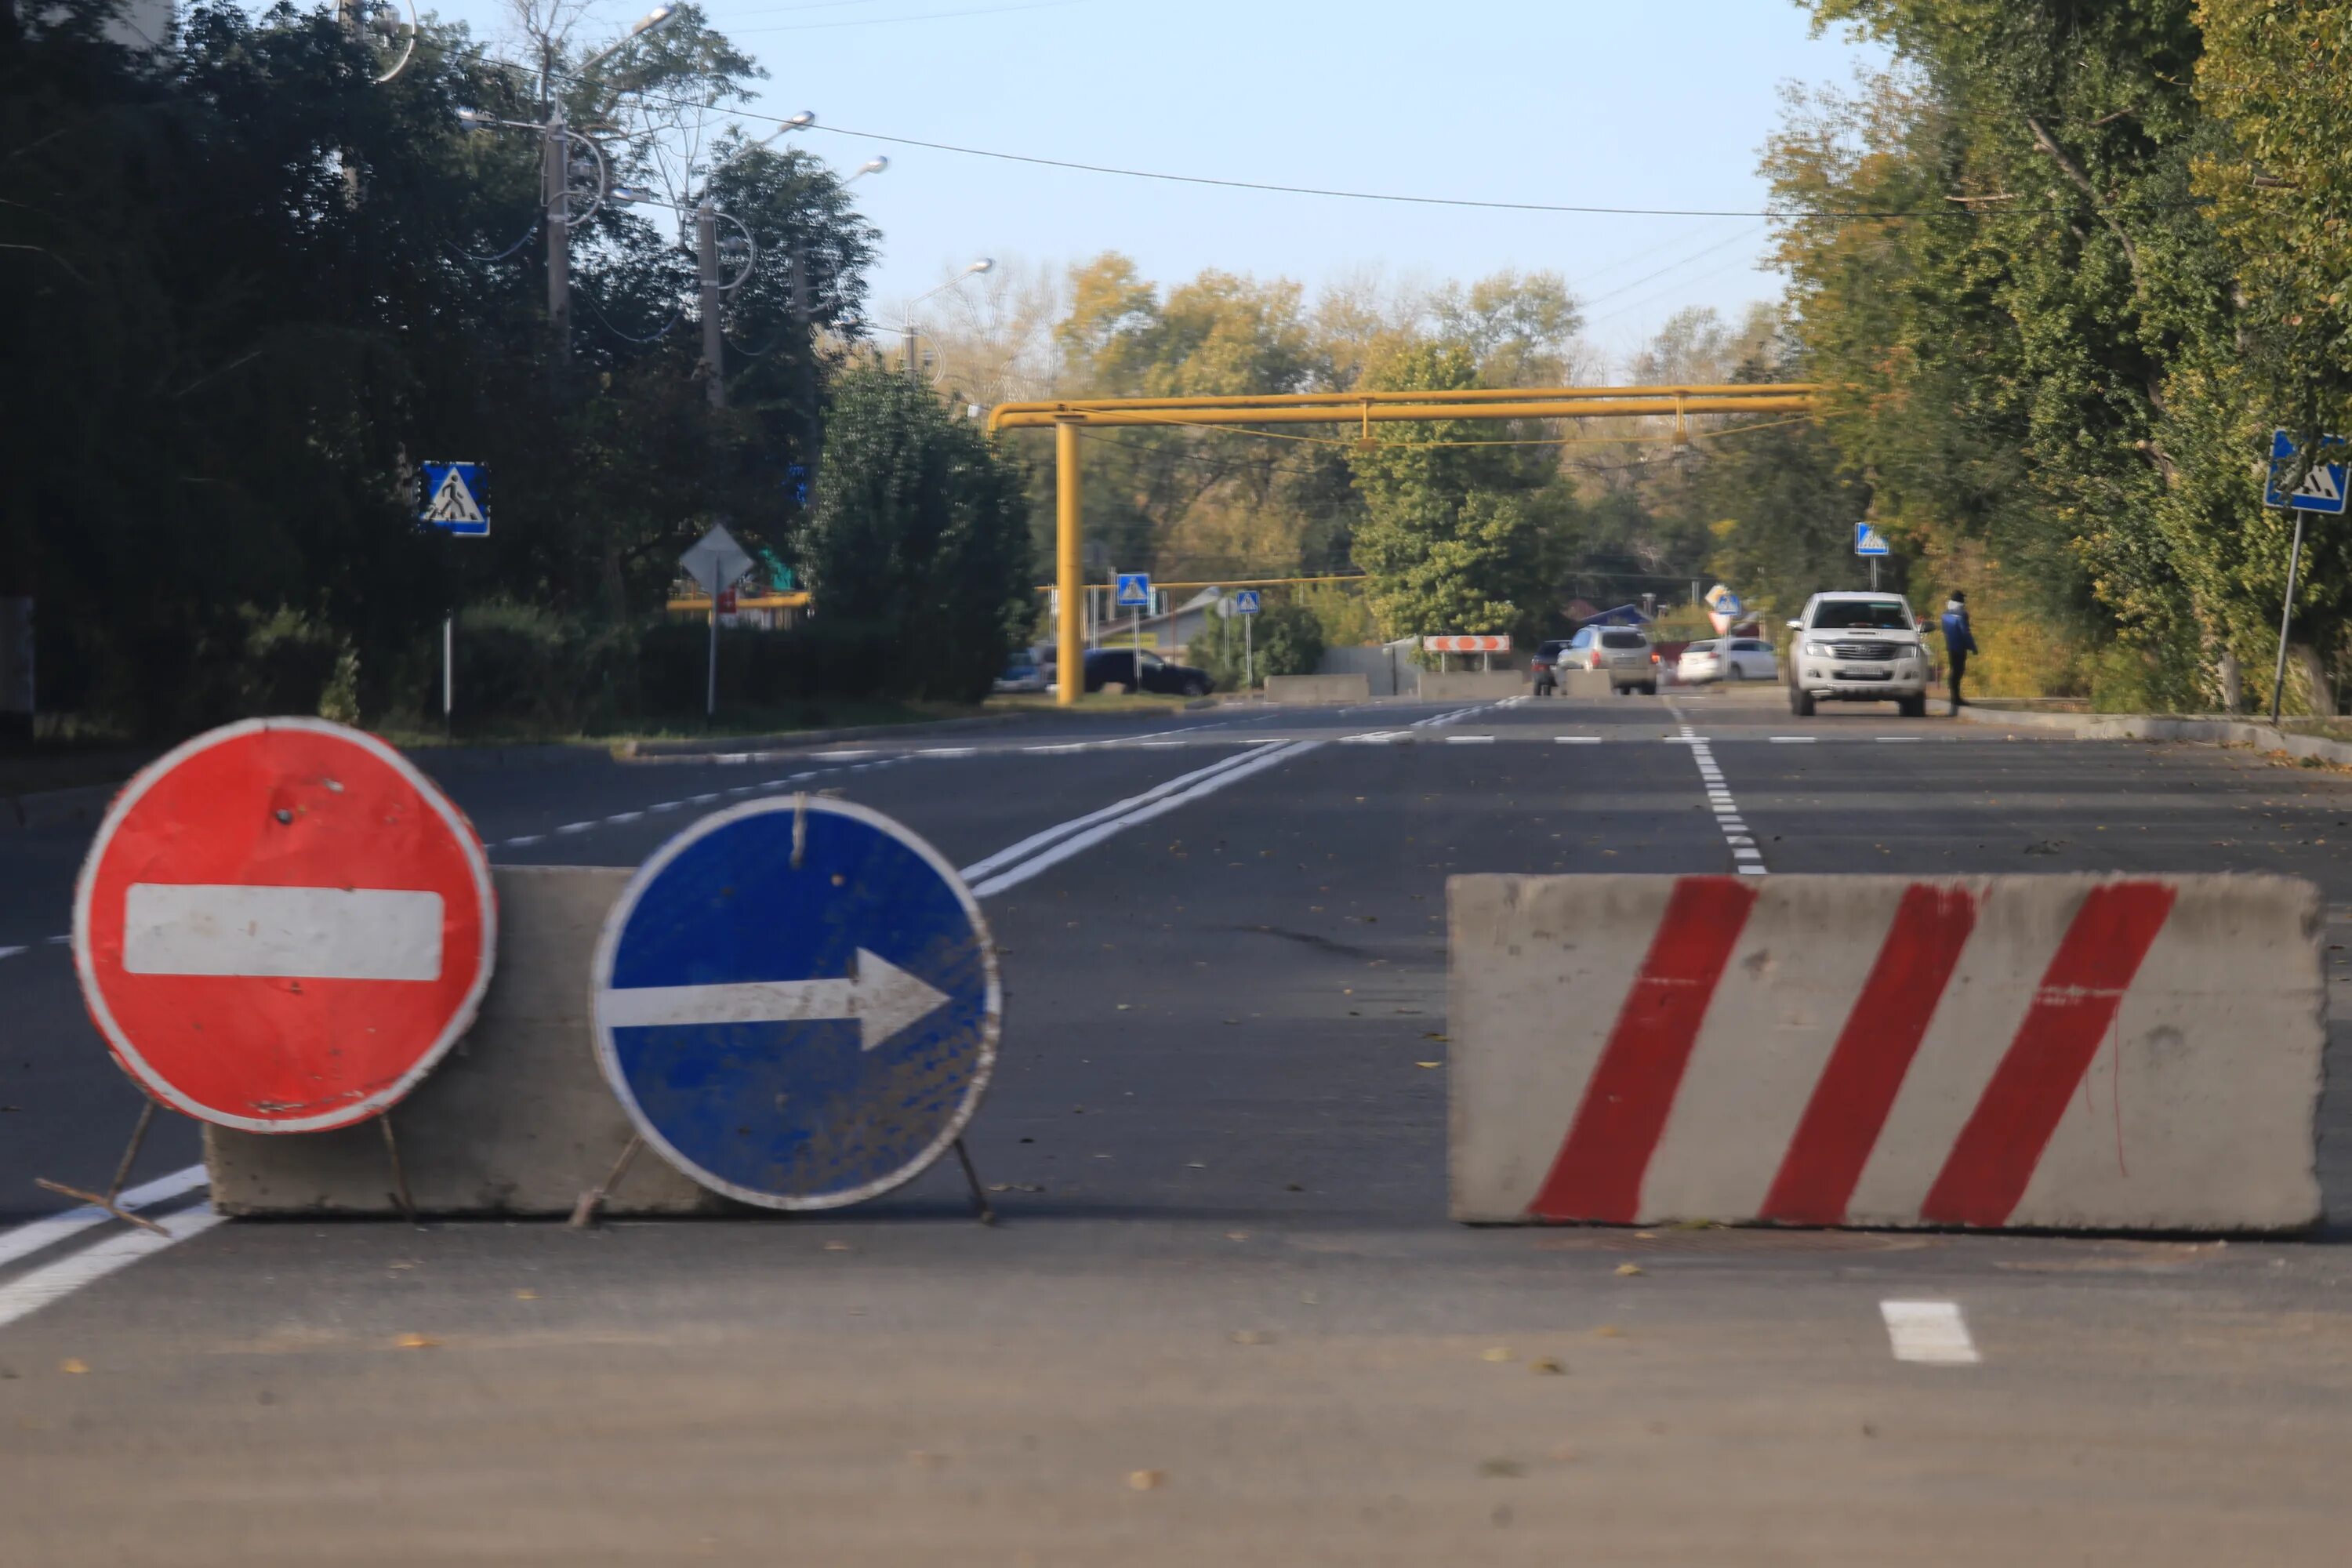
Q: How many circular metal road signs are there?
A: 2